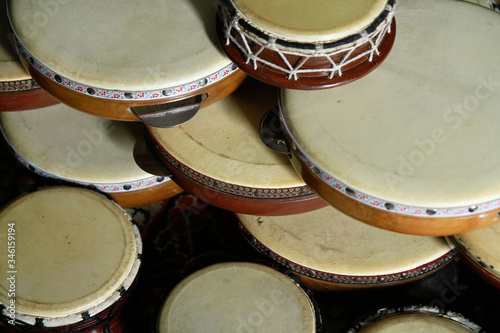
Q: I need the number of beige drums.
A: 11